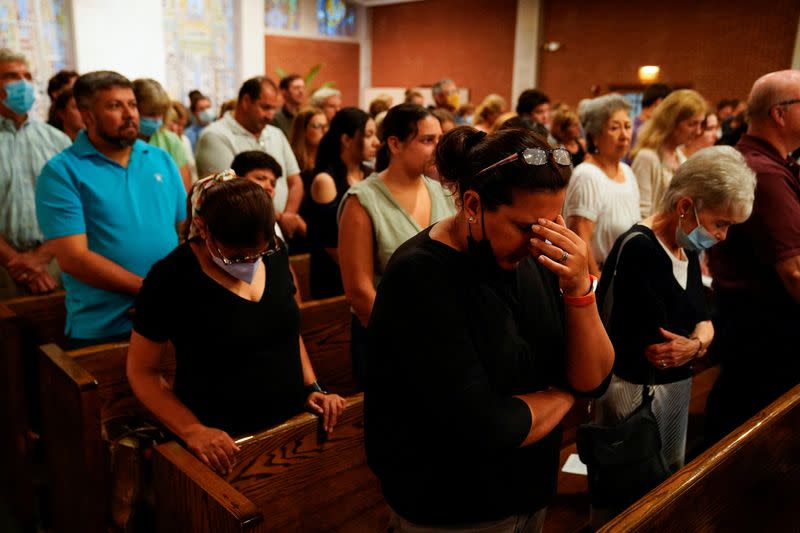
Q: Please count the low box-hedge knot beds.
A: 0